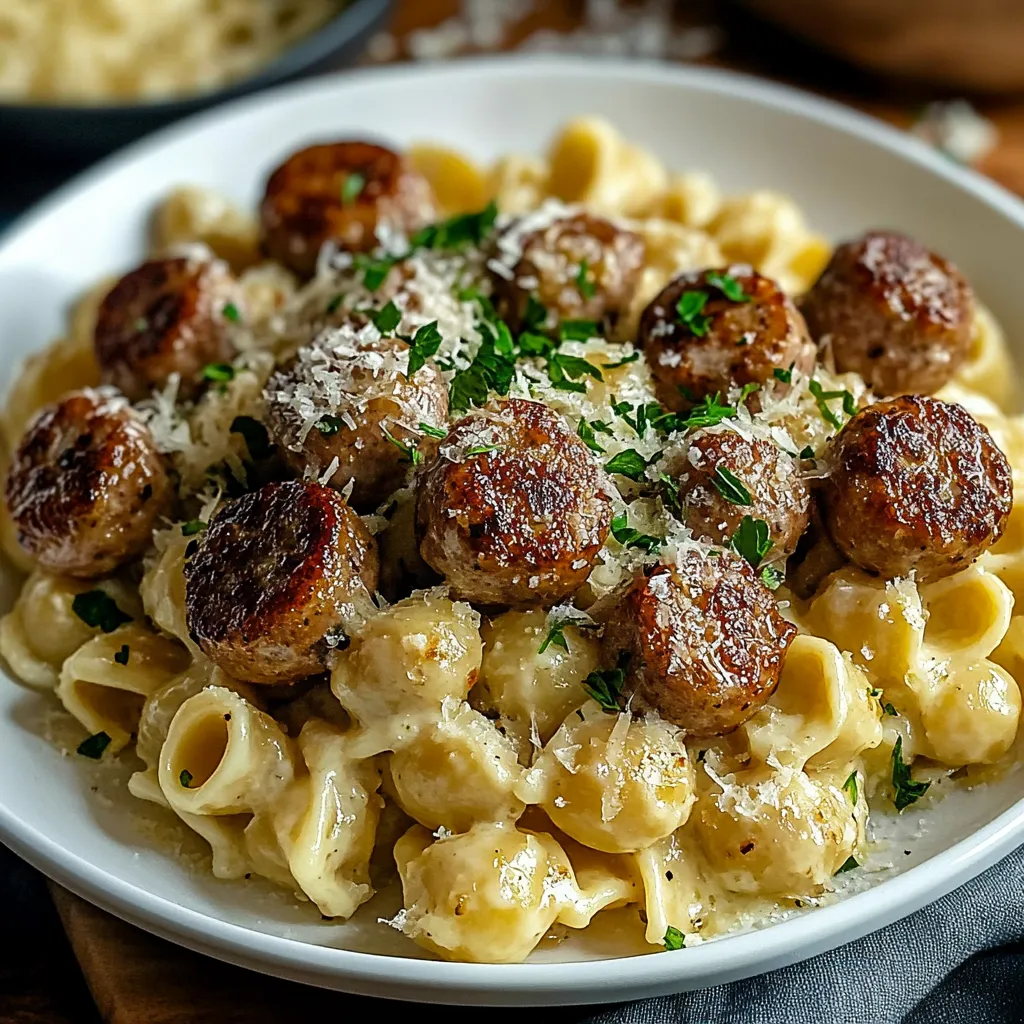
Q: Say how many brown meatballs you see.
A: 12